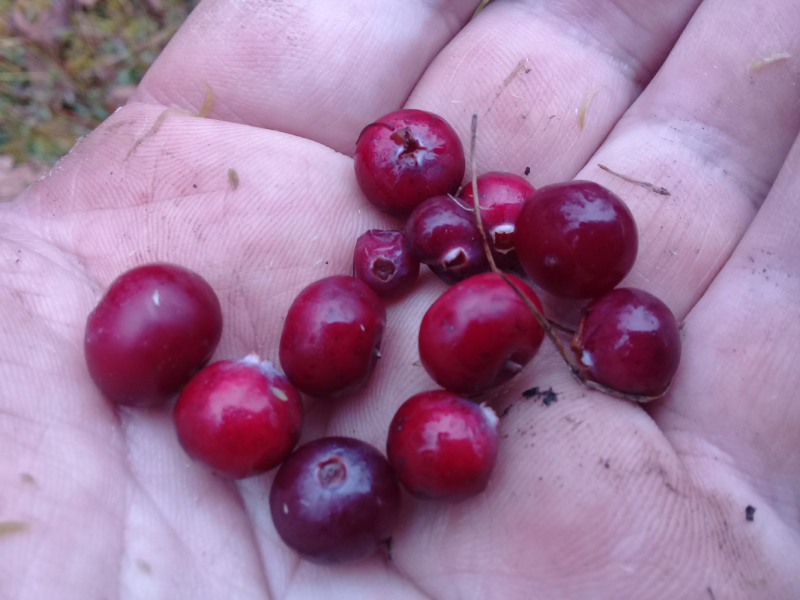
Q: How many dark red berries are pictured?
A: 12